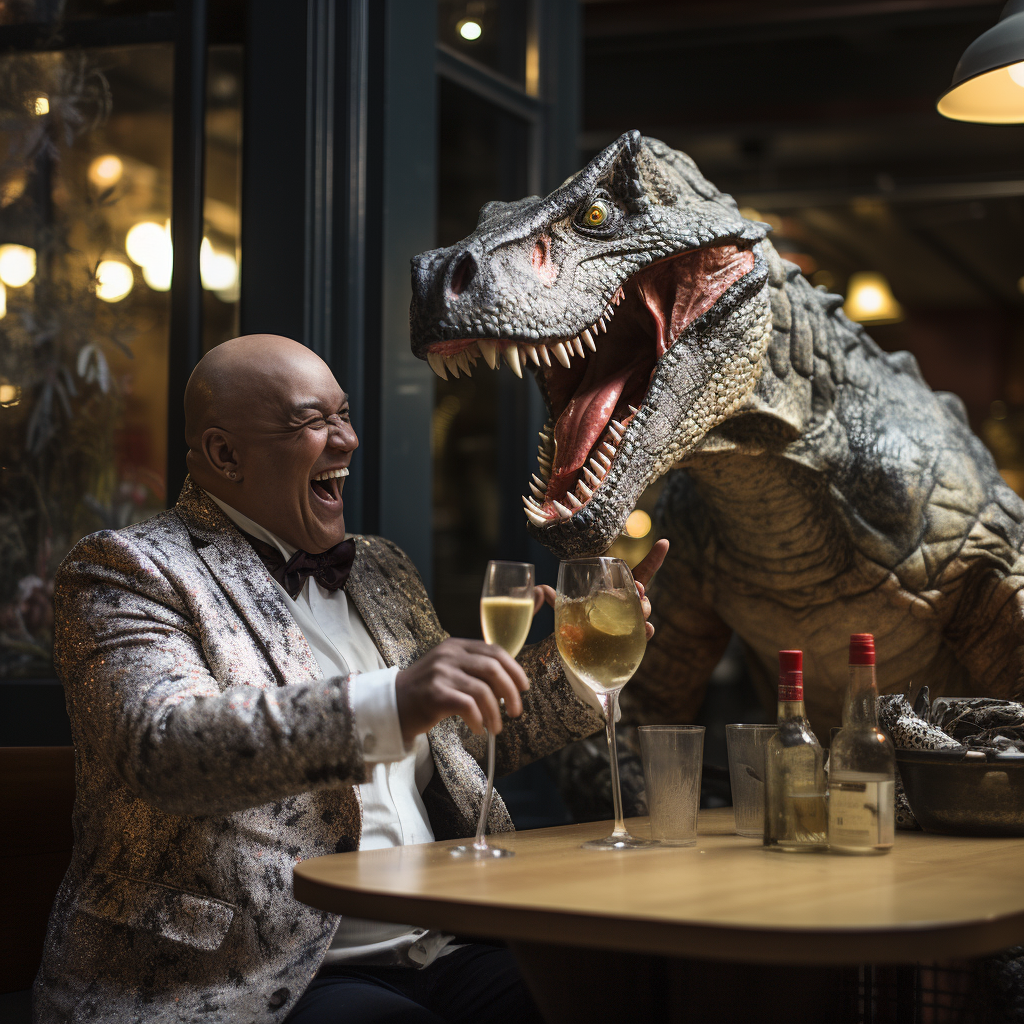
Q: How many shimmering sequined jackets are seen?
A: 1